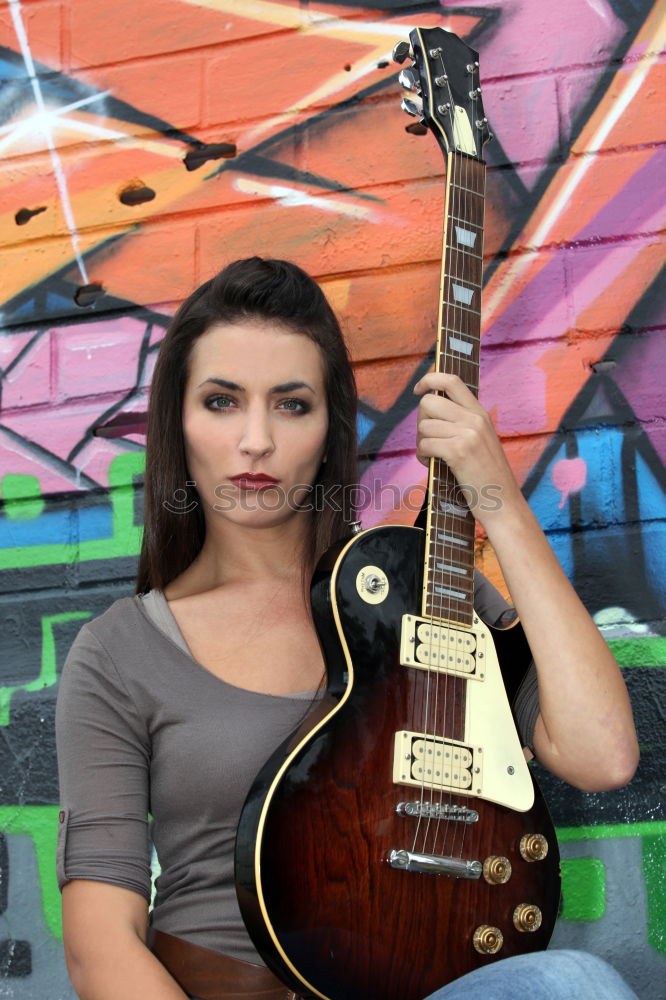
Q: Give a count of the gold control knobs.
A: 4